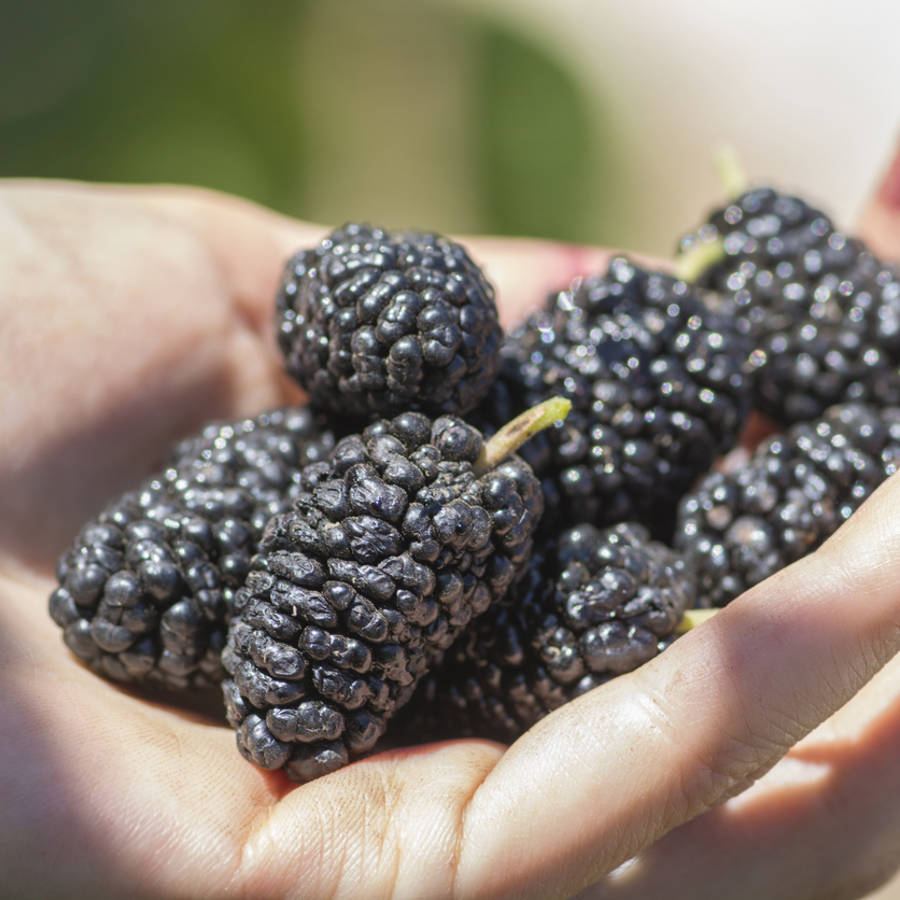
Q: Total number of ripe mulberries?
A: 7